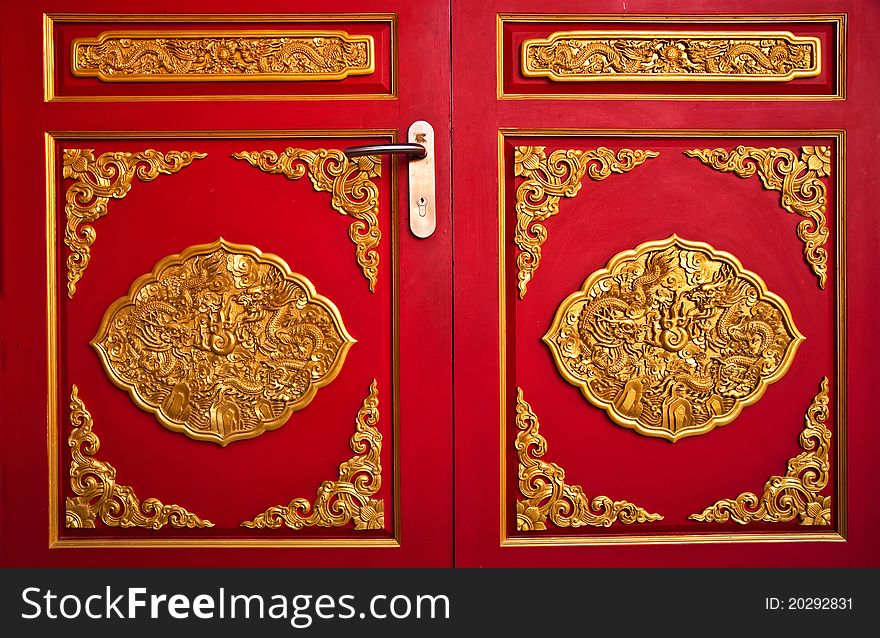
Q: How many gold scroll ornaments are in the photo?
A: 8